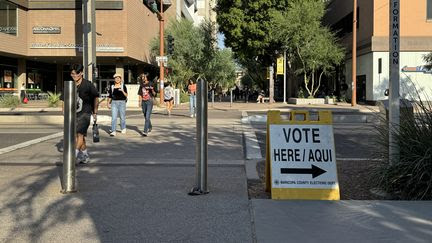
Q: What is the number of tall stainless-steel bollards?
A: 2